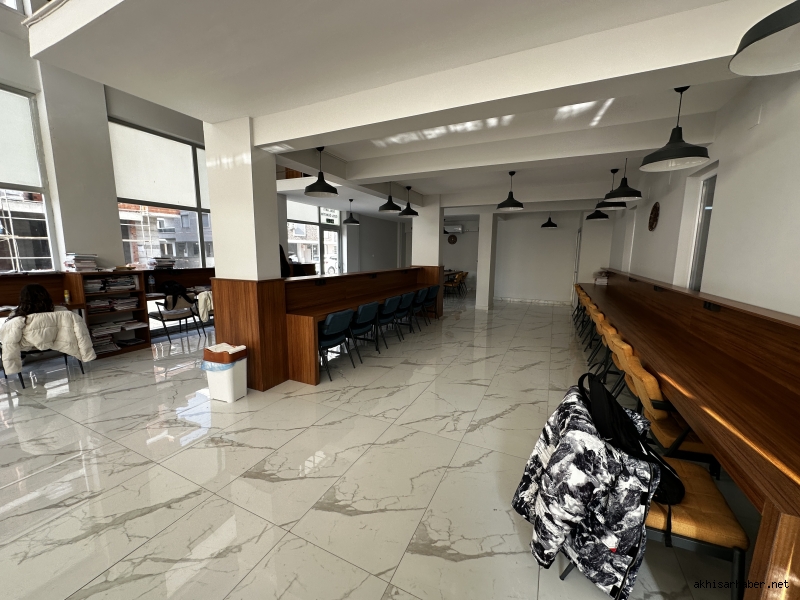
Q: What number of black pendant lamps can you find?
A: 11